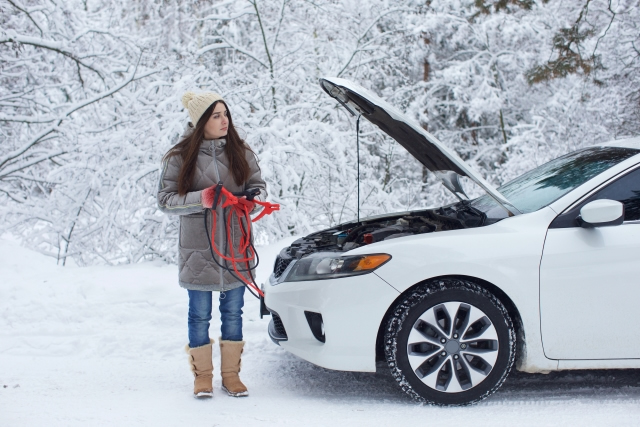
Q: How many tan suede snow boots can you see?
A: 2